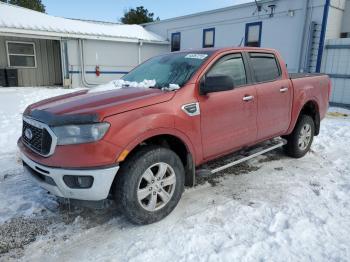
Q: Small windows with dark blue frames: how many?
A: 3